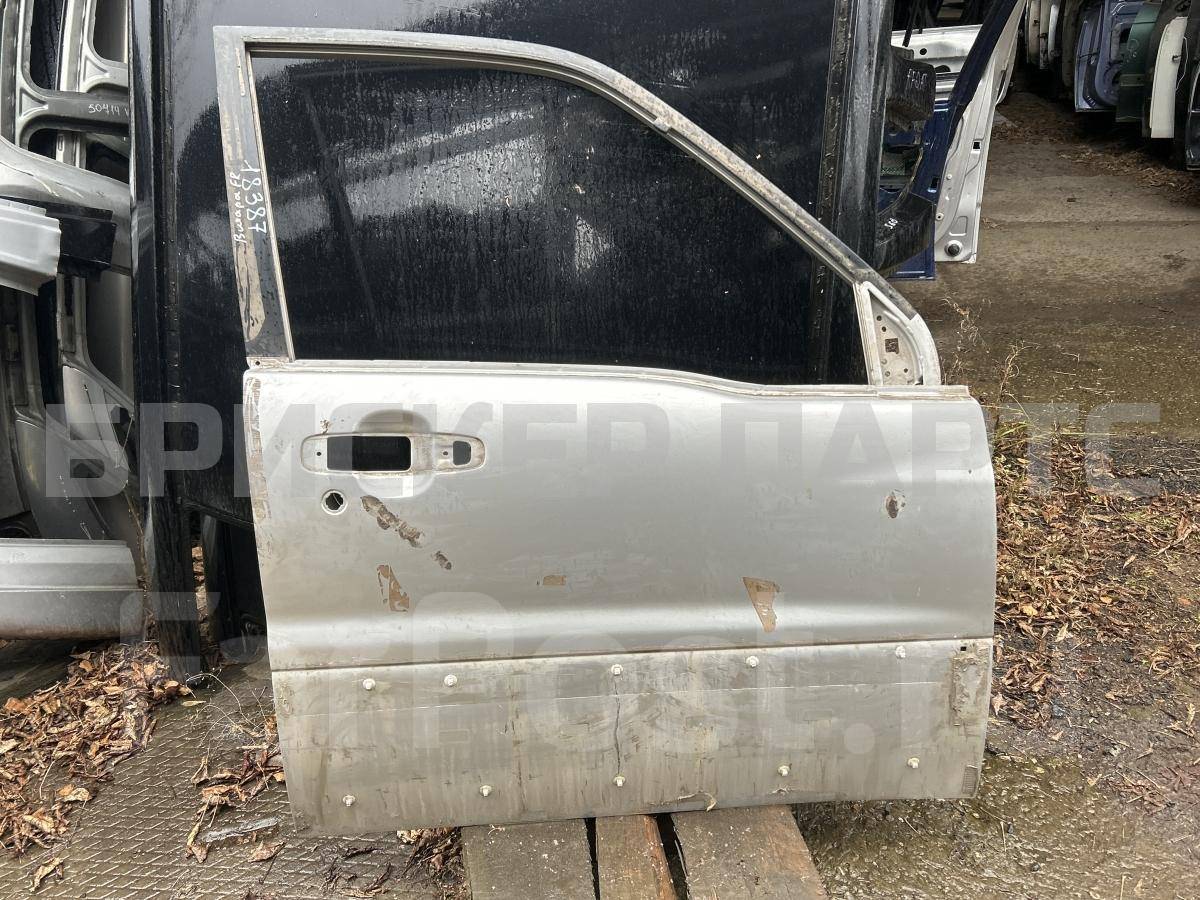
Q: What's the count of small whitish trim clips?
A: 10